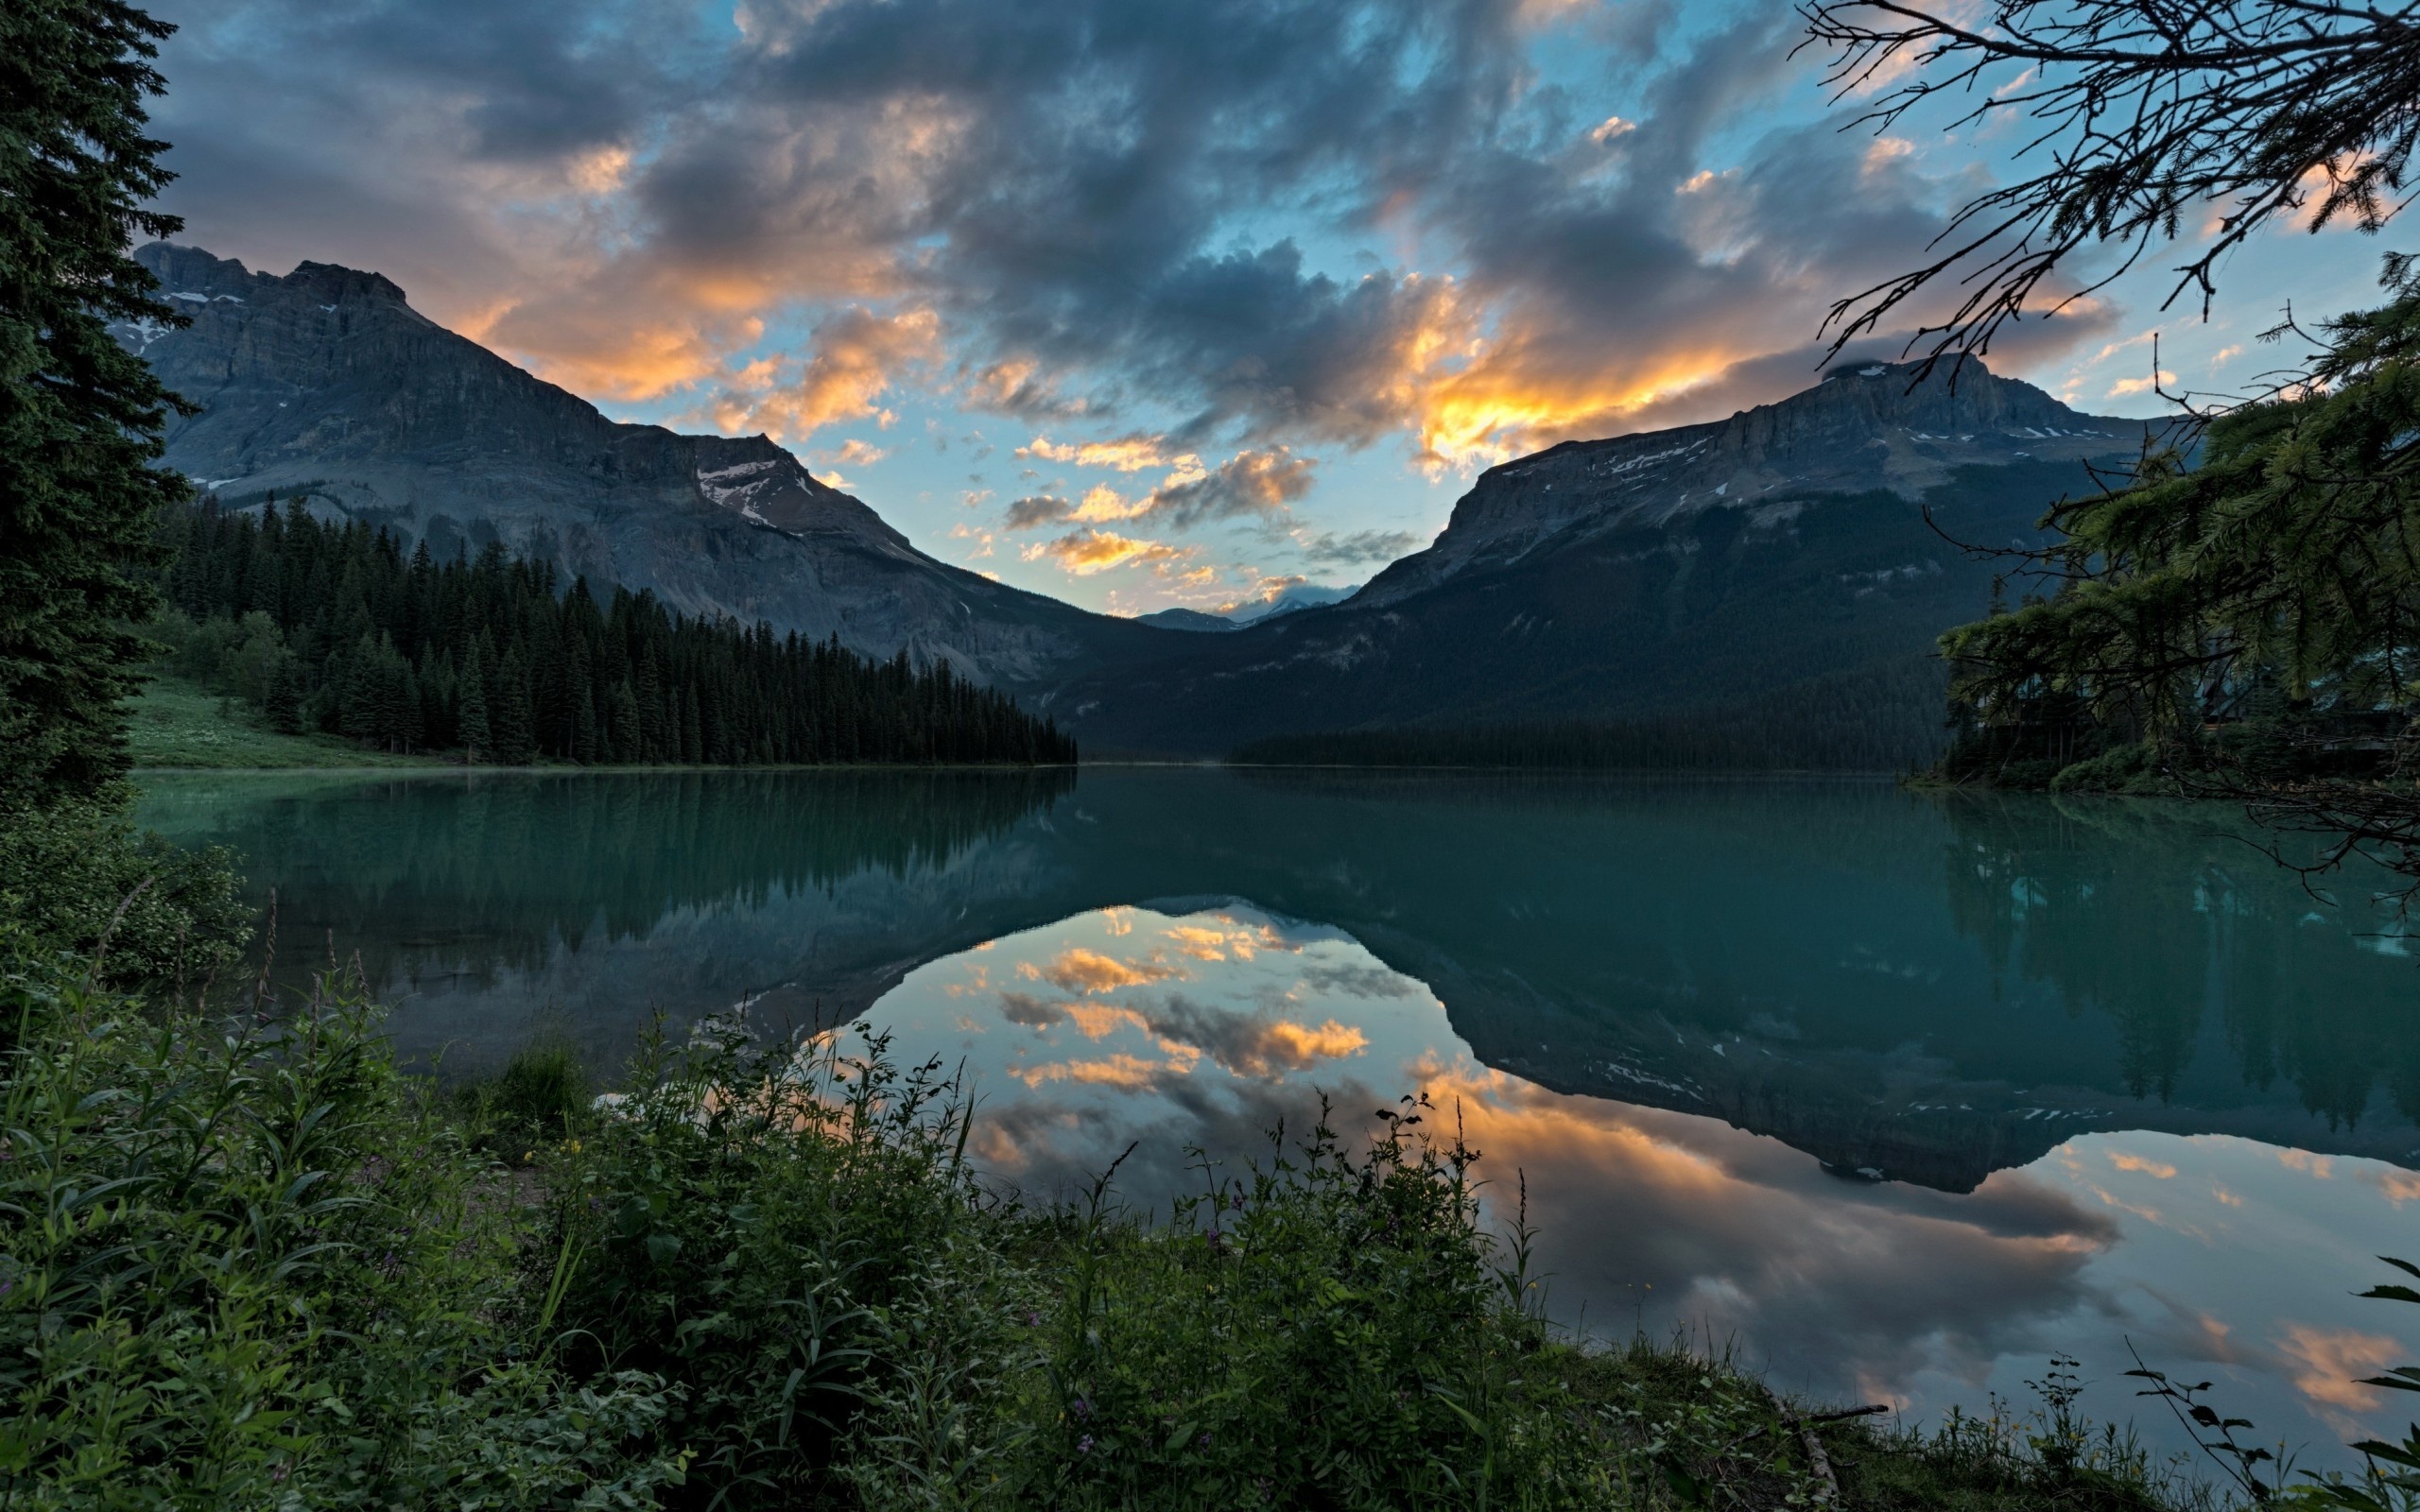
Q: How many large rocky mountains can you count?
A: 2